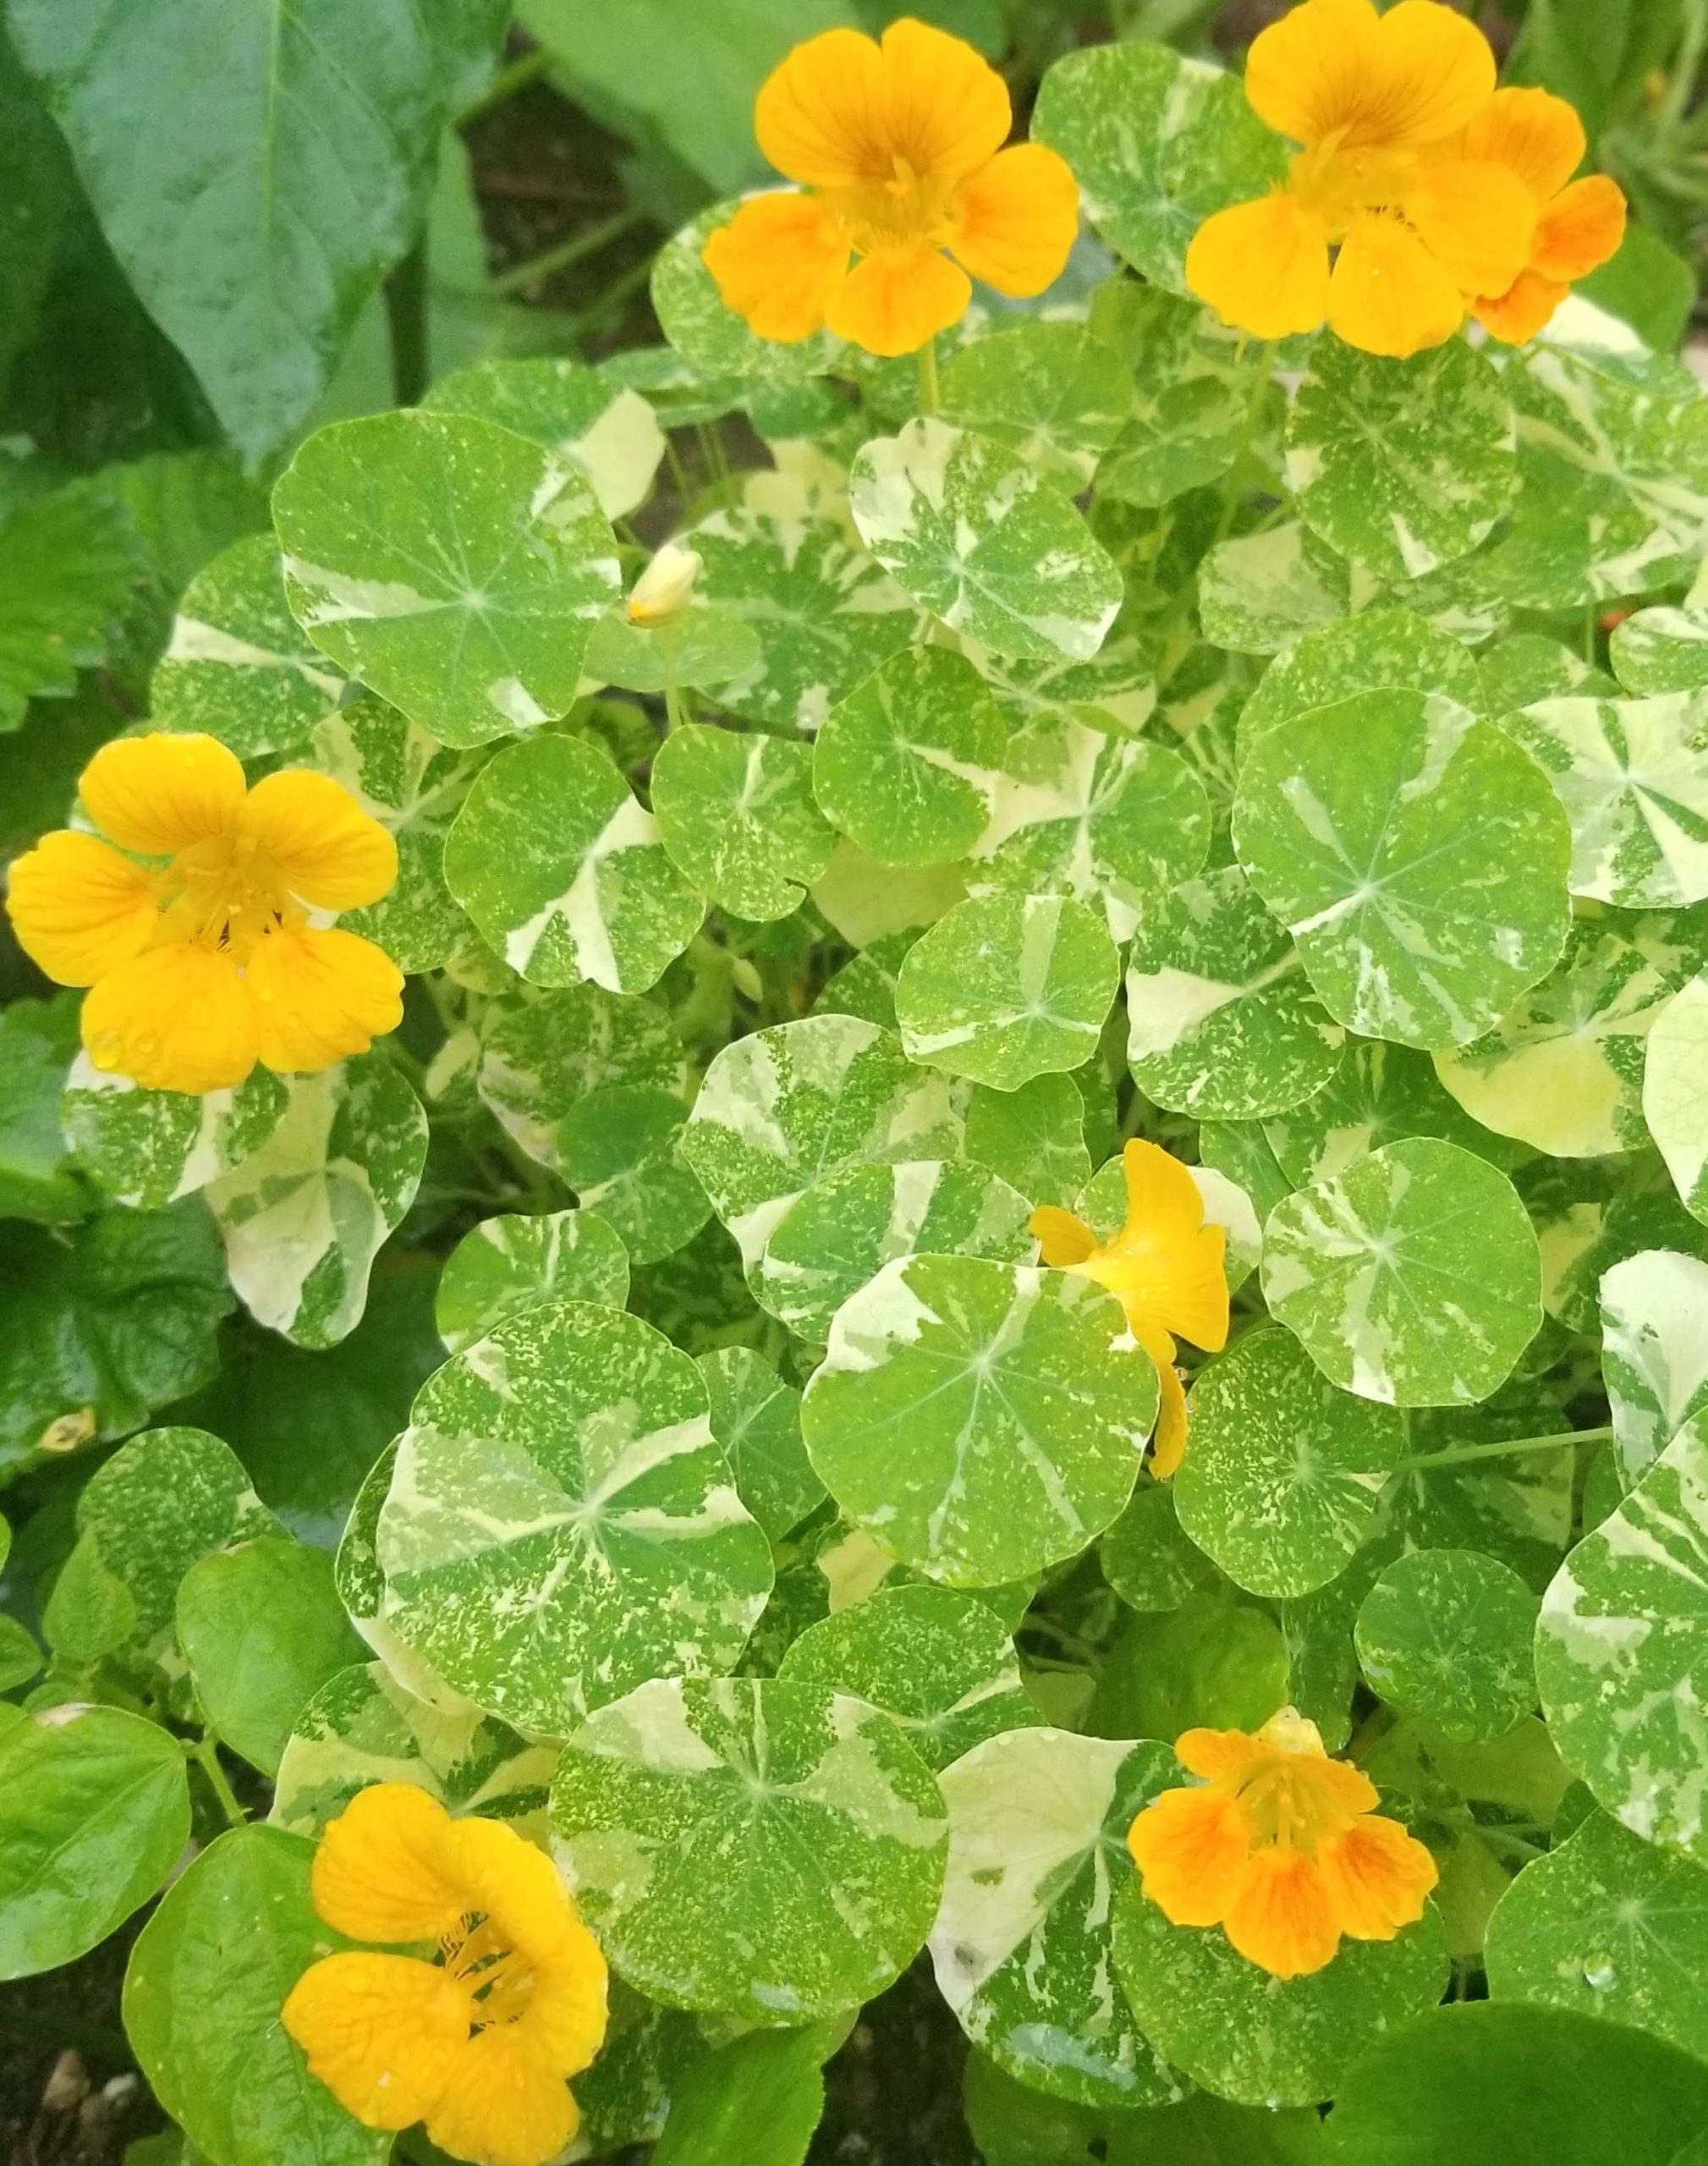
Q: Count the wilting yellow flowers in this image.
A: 0